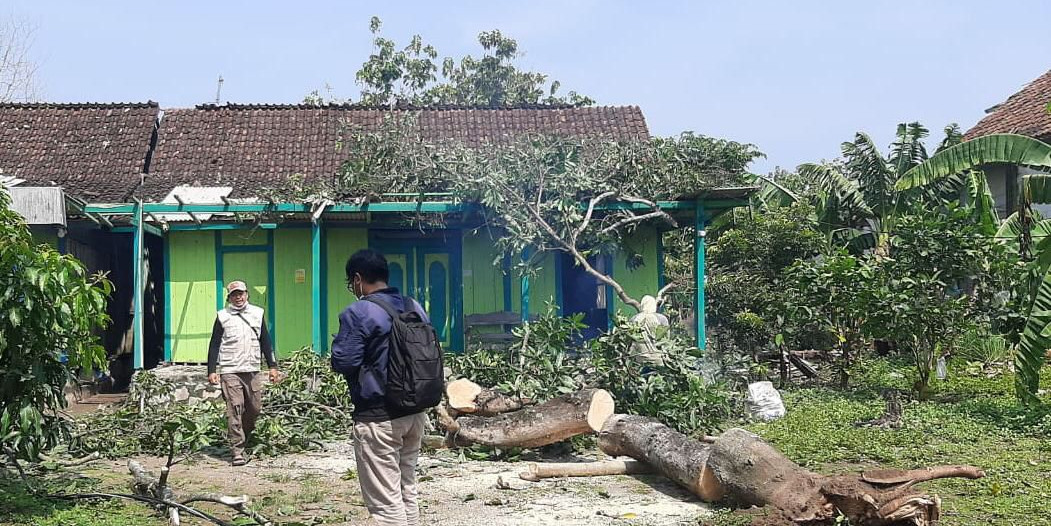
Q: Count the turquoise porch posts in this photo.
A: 4